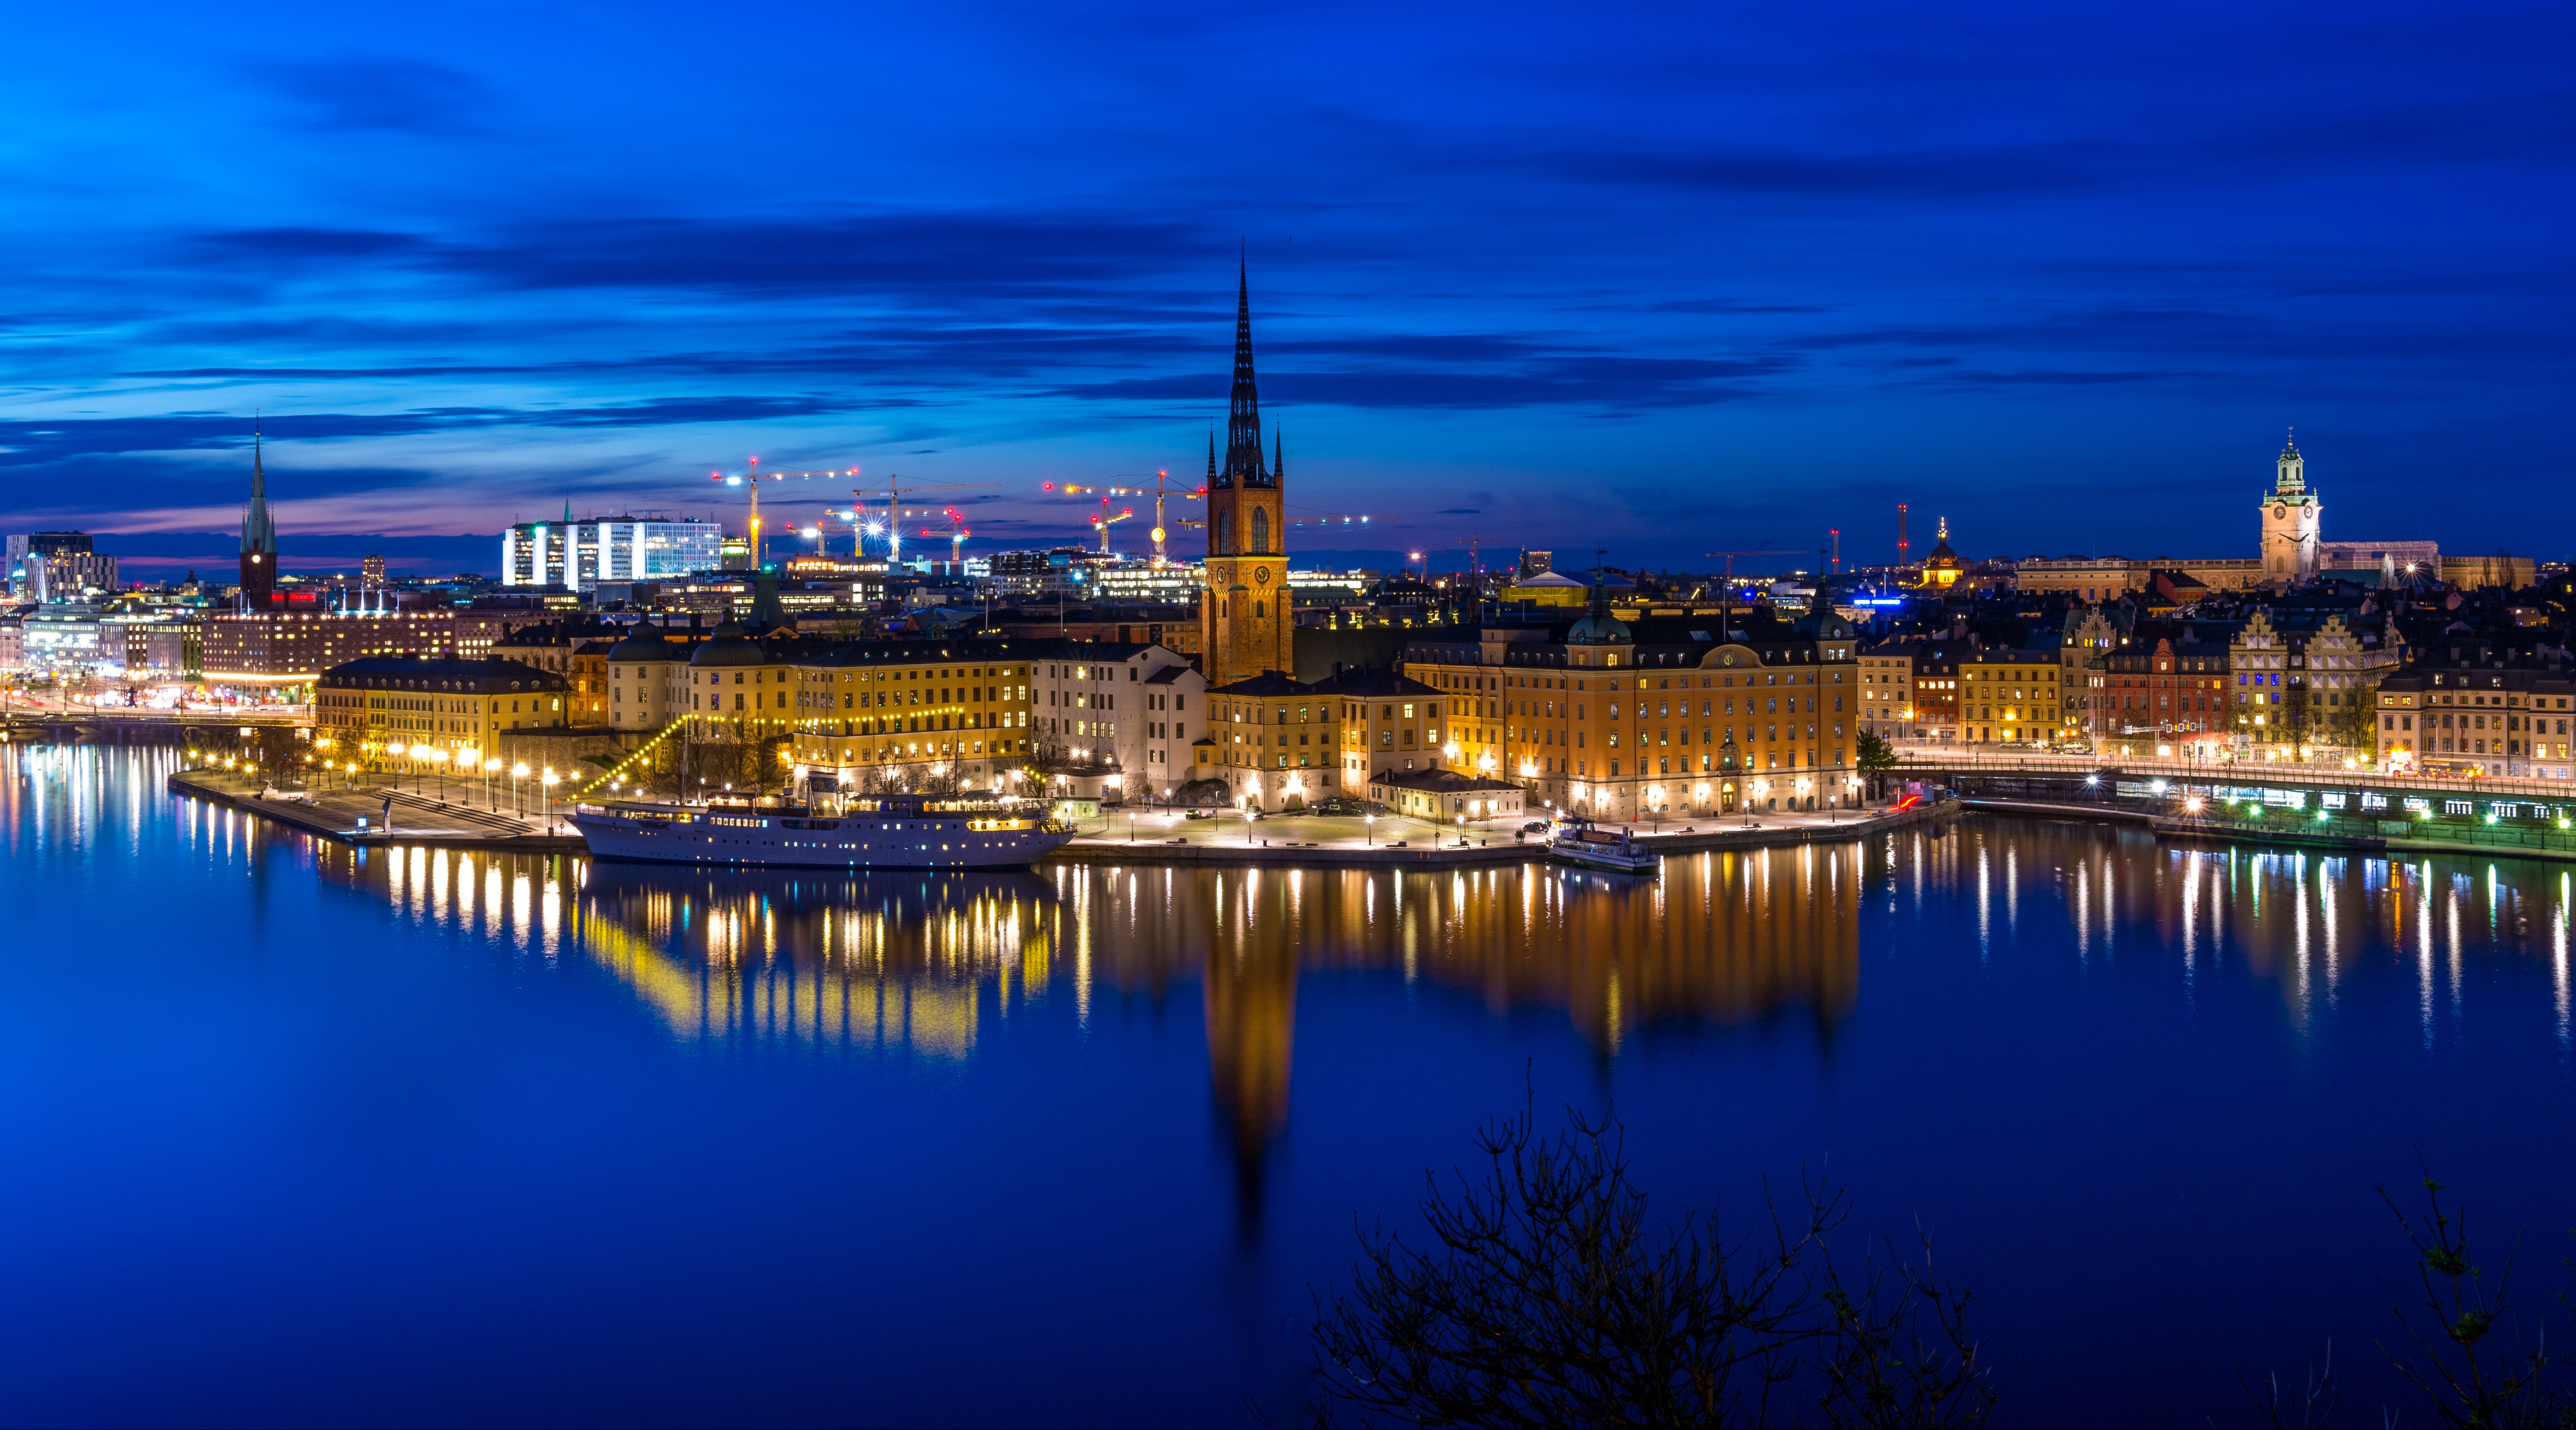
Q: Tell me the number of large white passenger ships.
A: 1